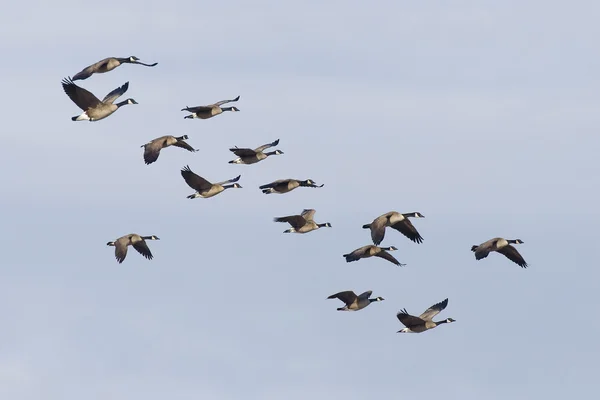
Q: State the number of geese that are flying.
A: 14